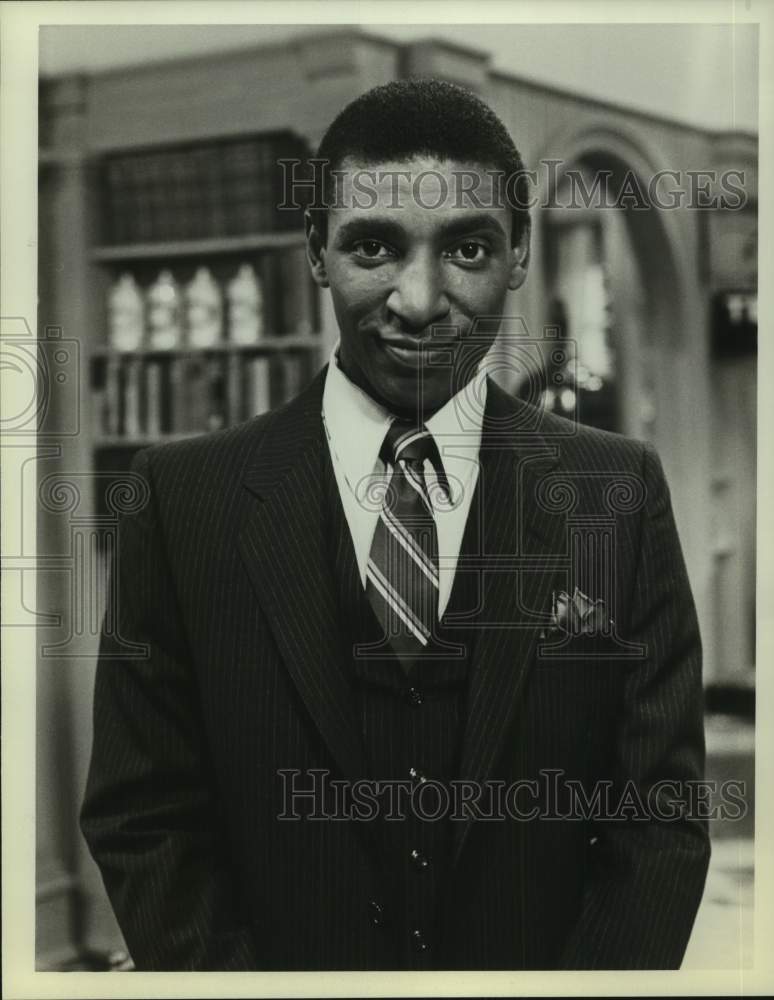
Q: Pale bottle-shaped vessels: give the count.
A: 4